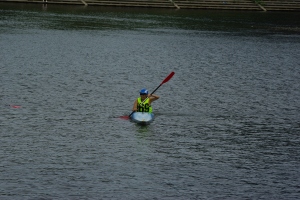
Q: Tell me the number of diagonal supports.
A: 3